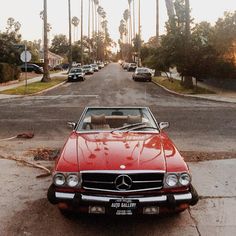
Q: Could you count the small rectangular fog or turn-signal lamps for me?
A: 2